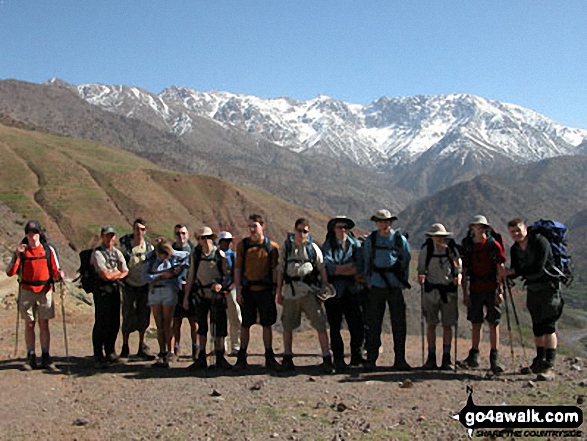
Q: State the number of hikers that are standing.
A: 14